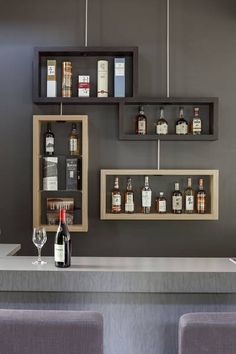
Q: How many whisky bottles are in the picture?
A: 13